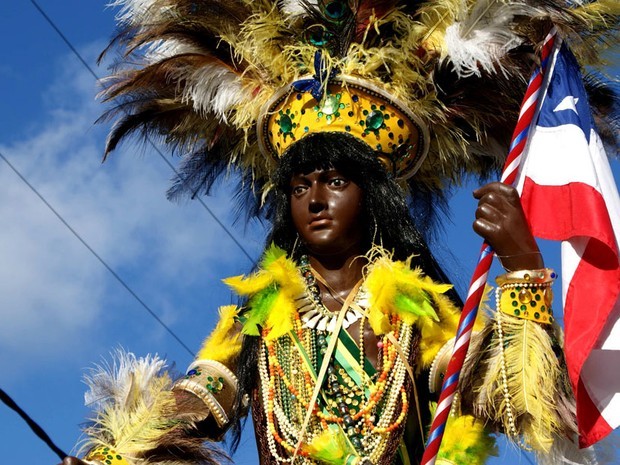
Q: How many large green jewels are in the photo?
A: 3